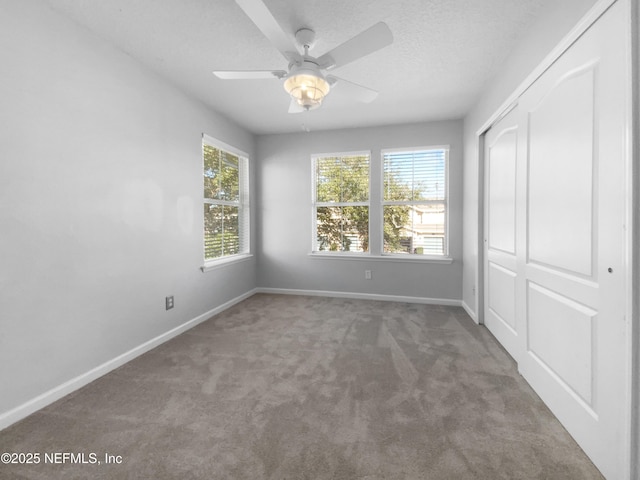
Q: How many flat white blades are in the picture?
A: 5